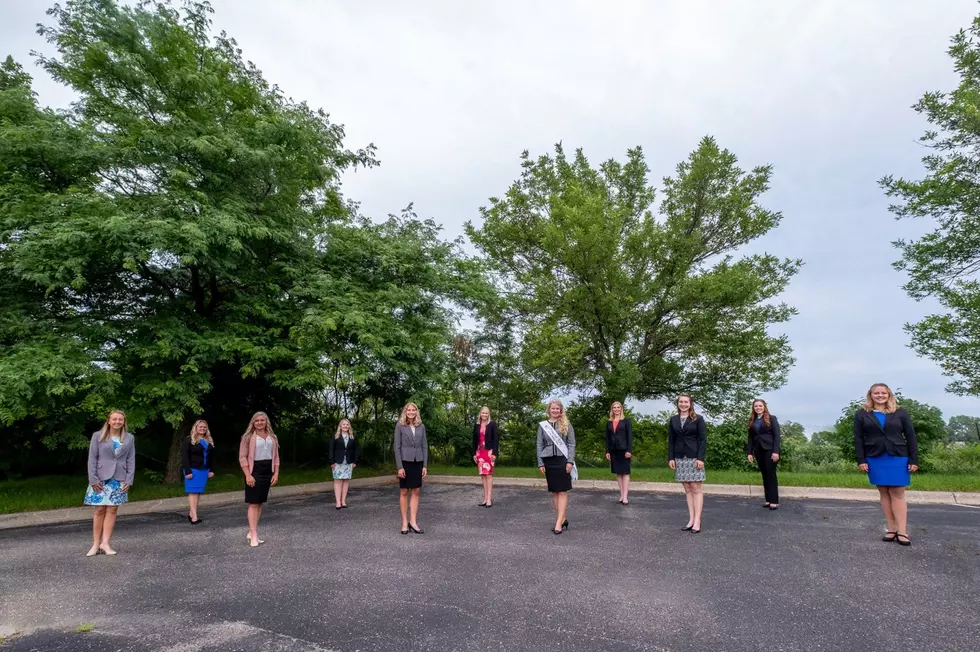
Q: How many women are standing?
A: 11